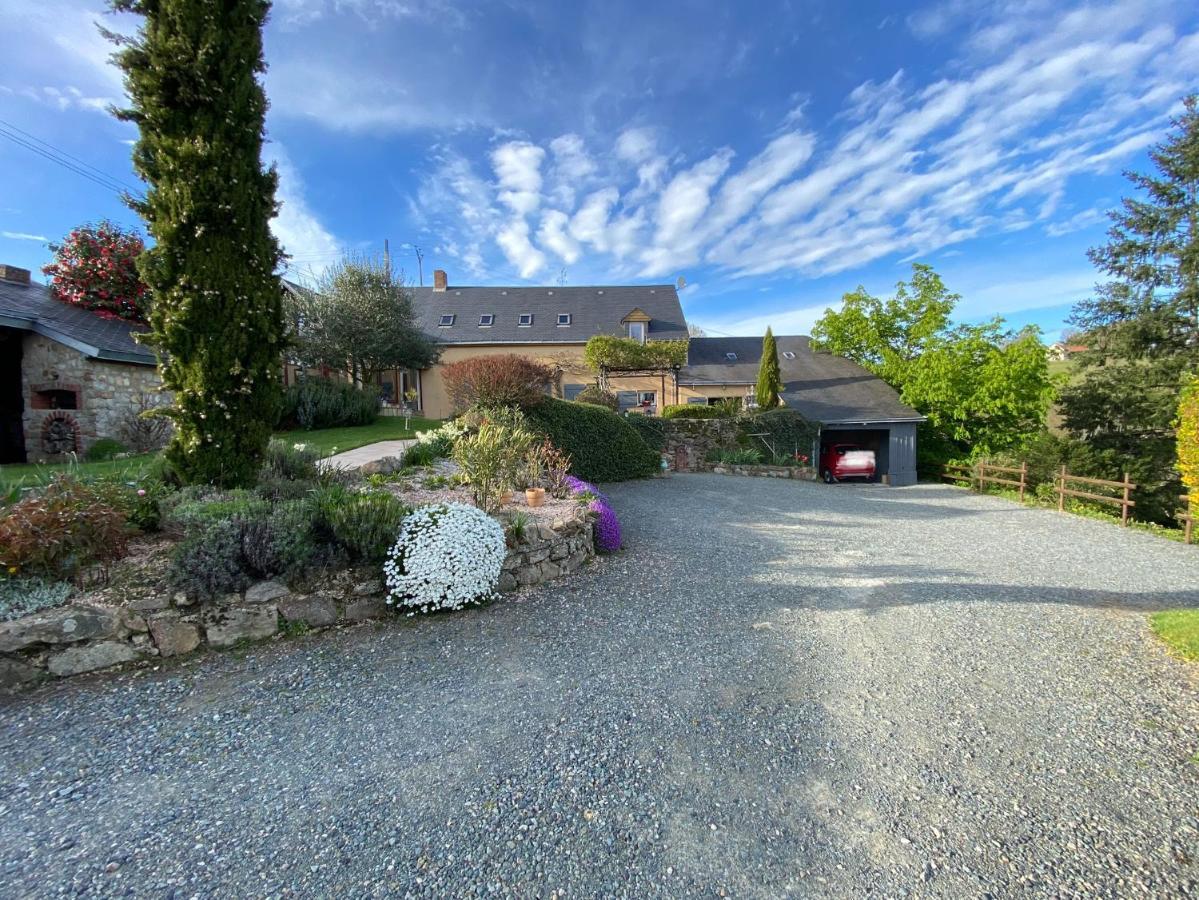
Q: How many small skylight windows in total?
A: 6